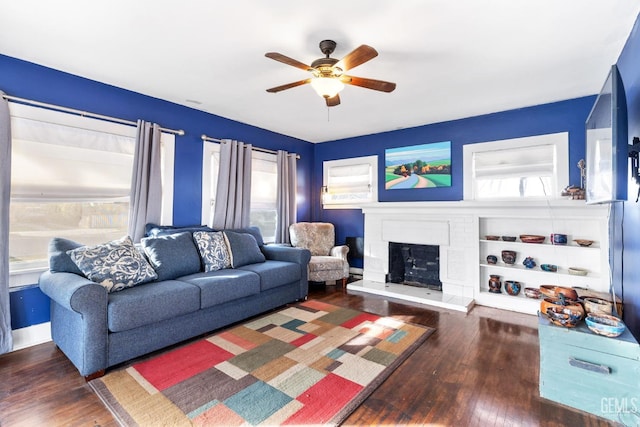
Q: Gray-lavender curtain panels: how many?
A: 4